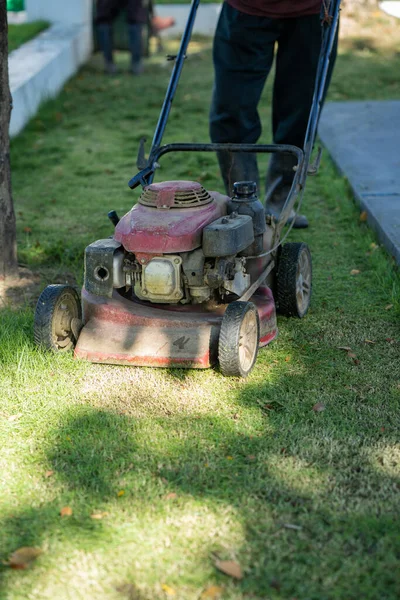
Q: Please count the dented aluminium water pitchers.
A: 0